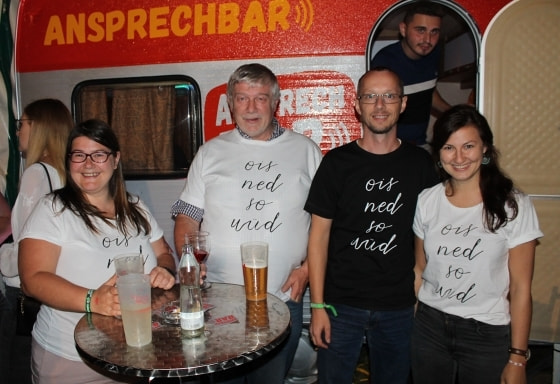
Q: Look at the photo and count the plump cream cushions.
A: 0